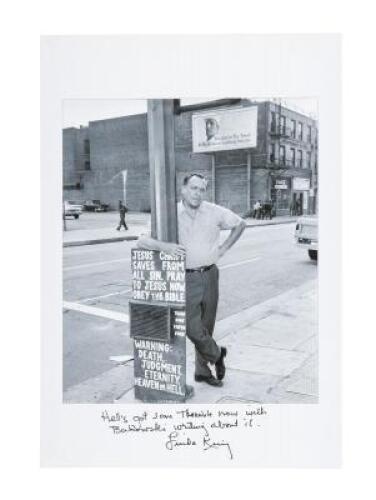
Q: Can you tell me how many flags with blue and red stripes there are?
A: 0